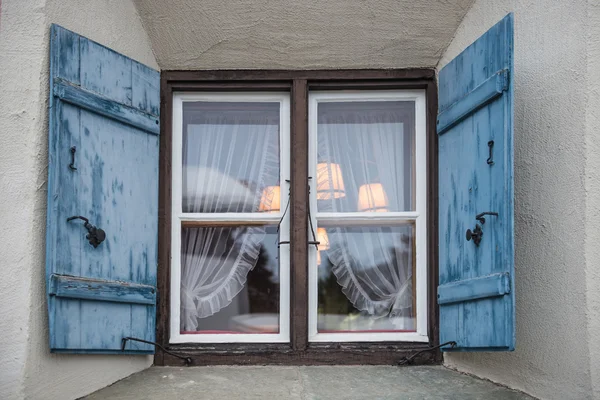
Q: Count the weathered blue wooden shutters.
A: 2